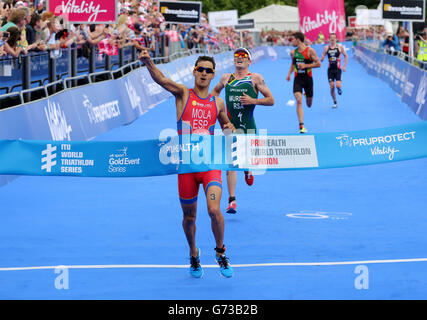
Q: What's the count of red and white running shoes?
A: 2